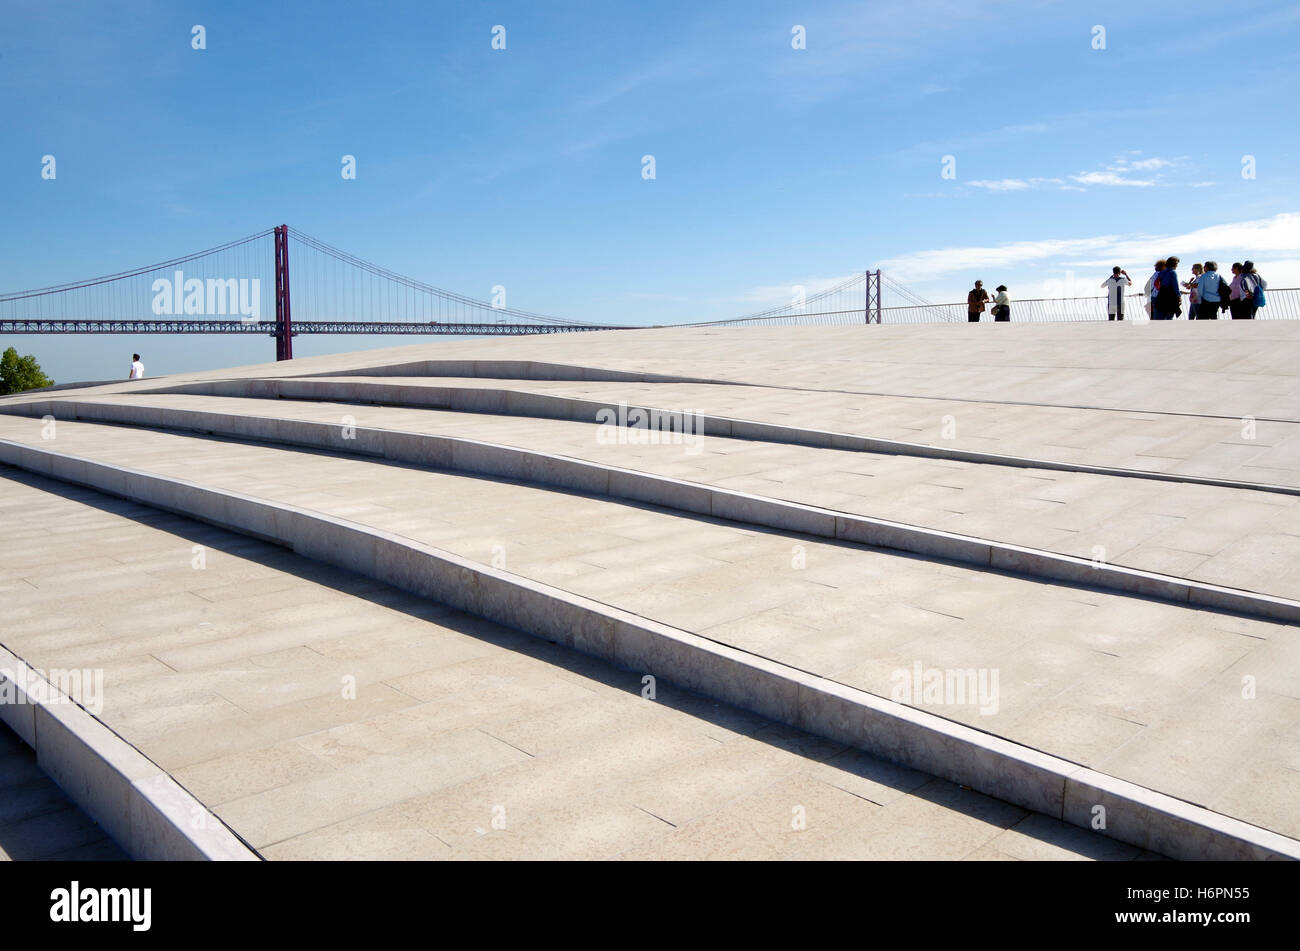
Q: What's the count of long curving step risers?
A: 5